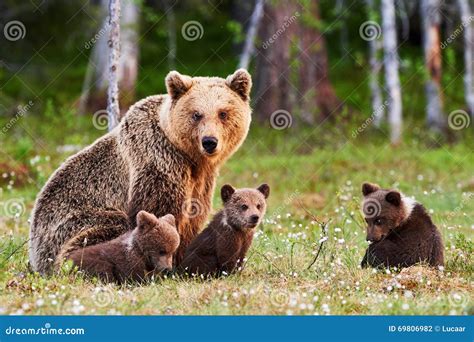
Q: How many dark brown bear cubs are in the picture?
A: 3